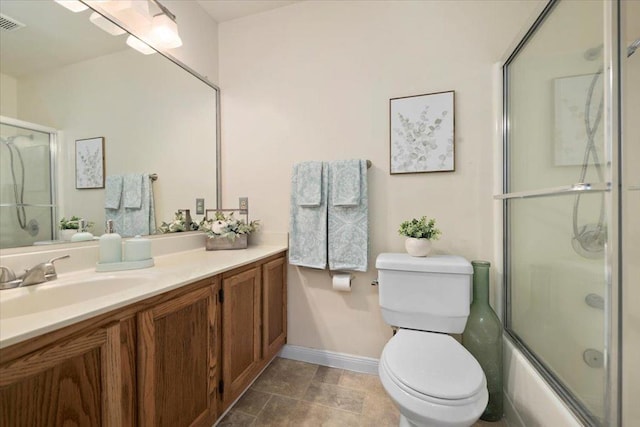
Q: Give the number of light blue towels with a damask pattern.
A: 4